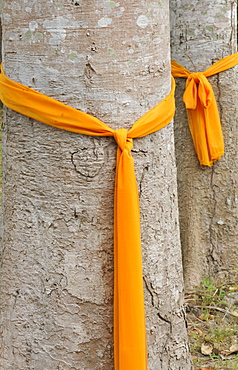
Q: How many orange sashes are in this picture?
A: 2